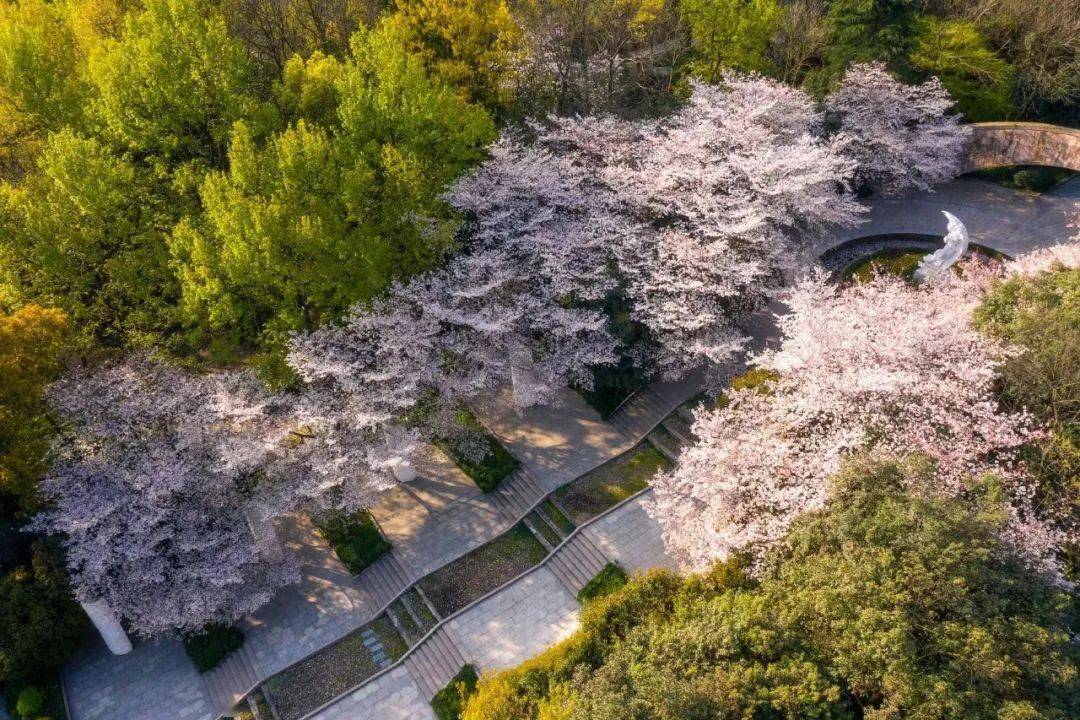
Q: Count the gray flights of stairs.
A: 6